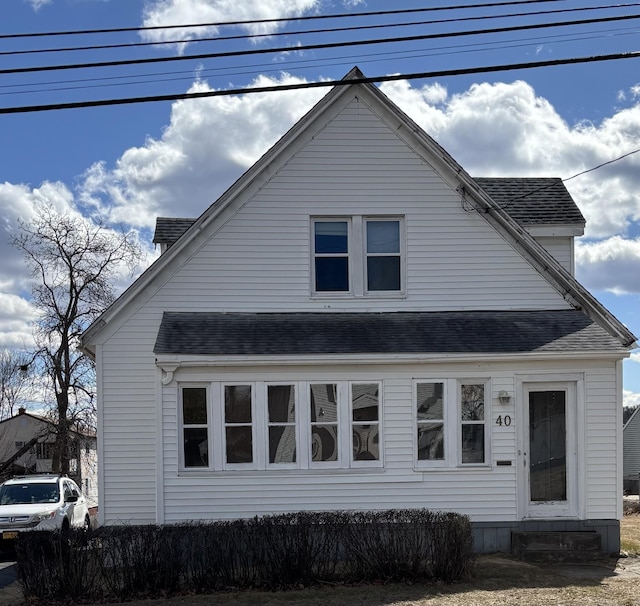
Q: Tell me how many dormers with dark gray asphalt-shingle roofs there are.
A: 2